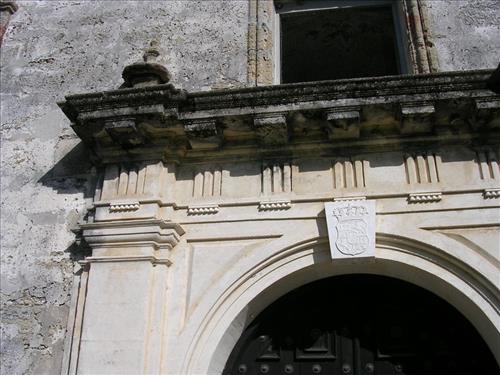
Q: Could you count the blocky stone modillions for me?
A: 6